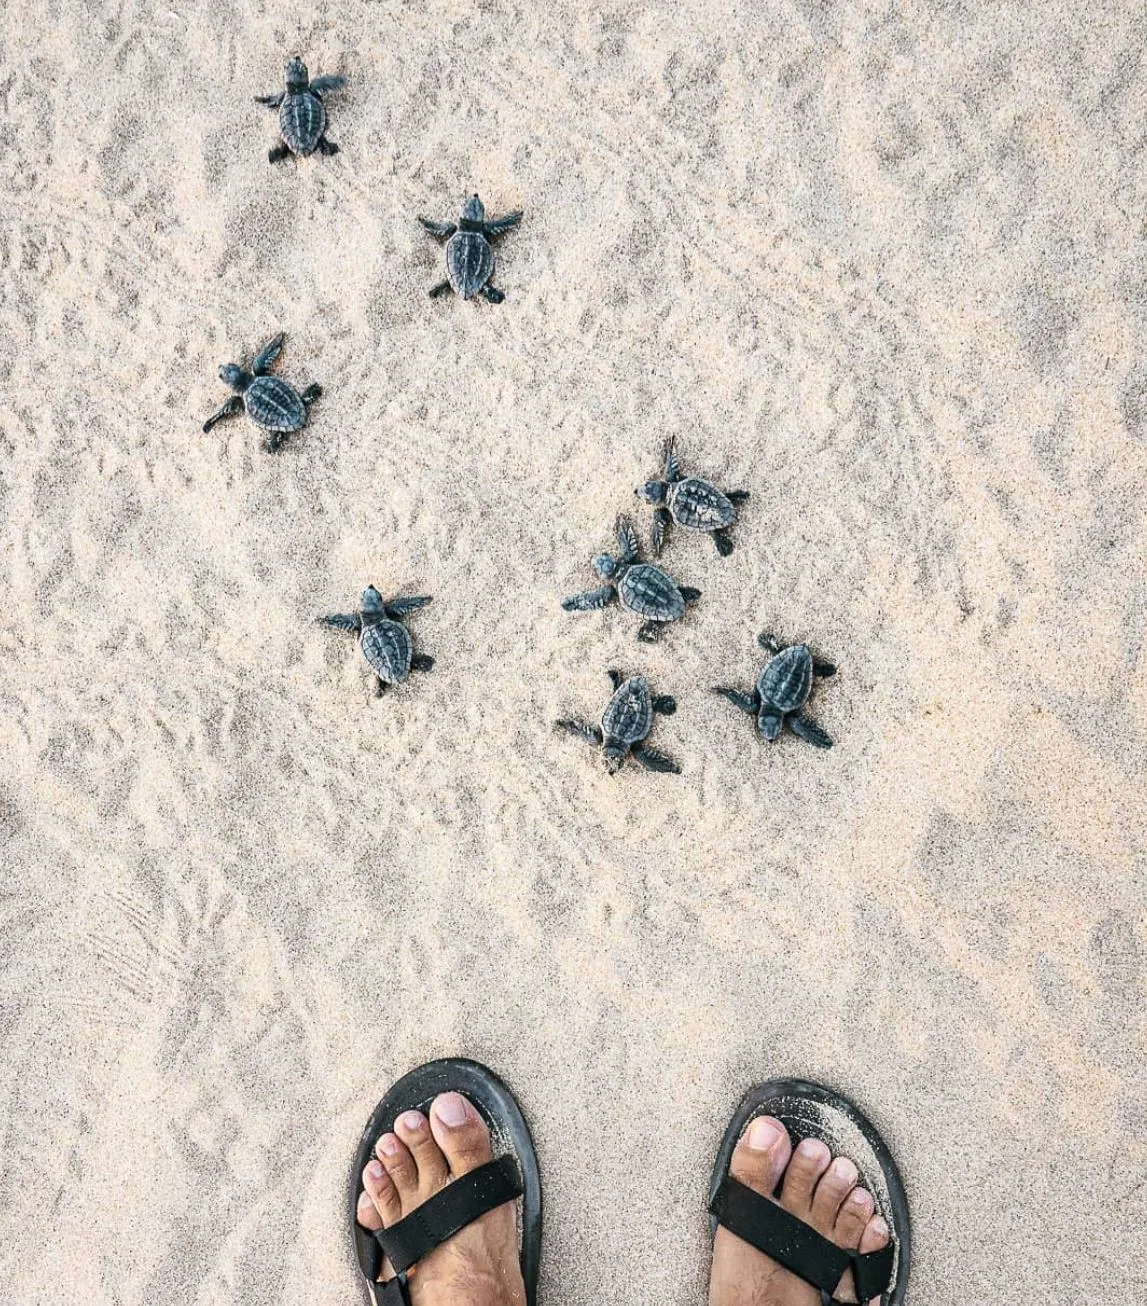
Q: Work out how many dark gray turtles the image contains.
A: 8